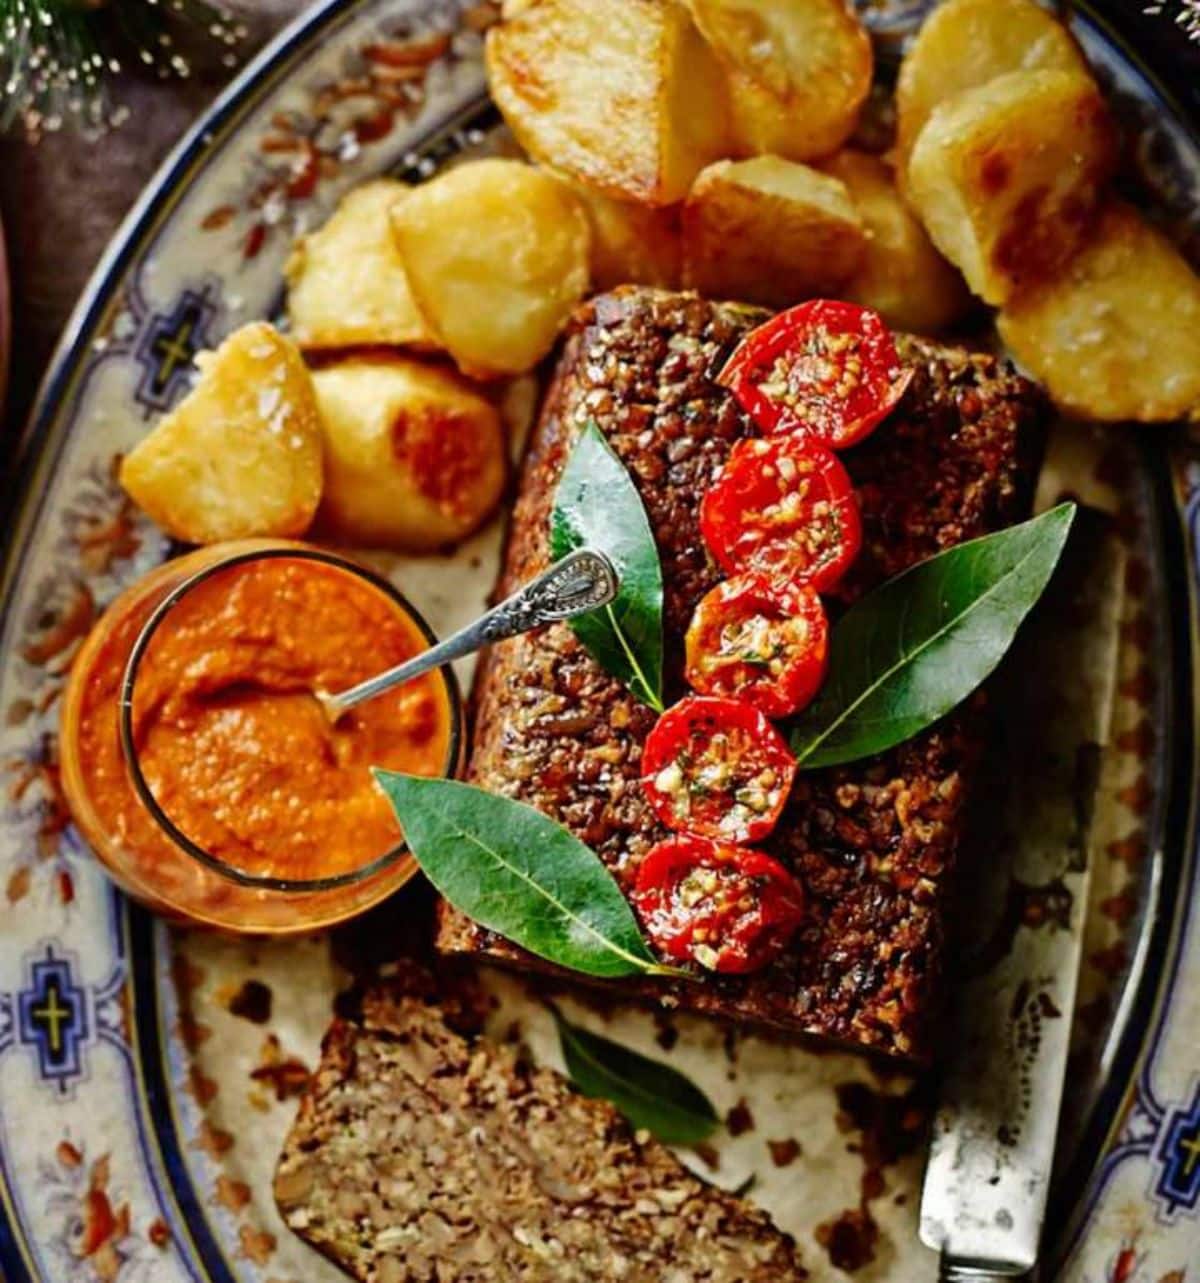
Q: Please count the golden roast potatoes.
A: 12